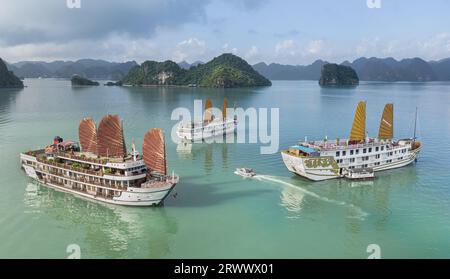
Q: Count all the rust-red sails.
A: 3